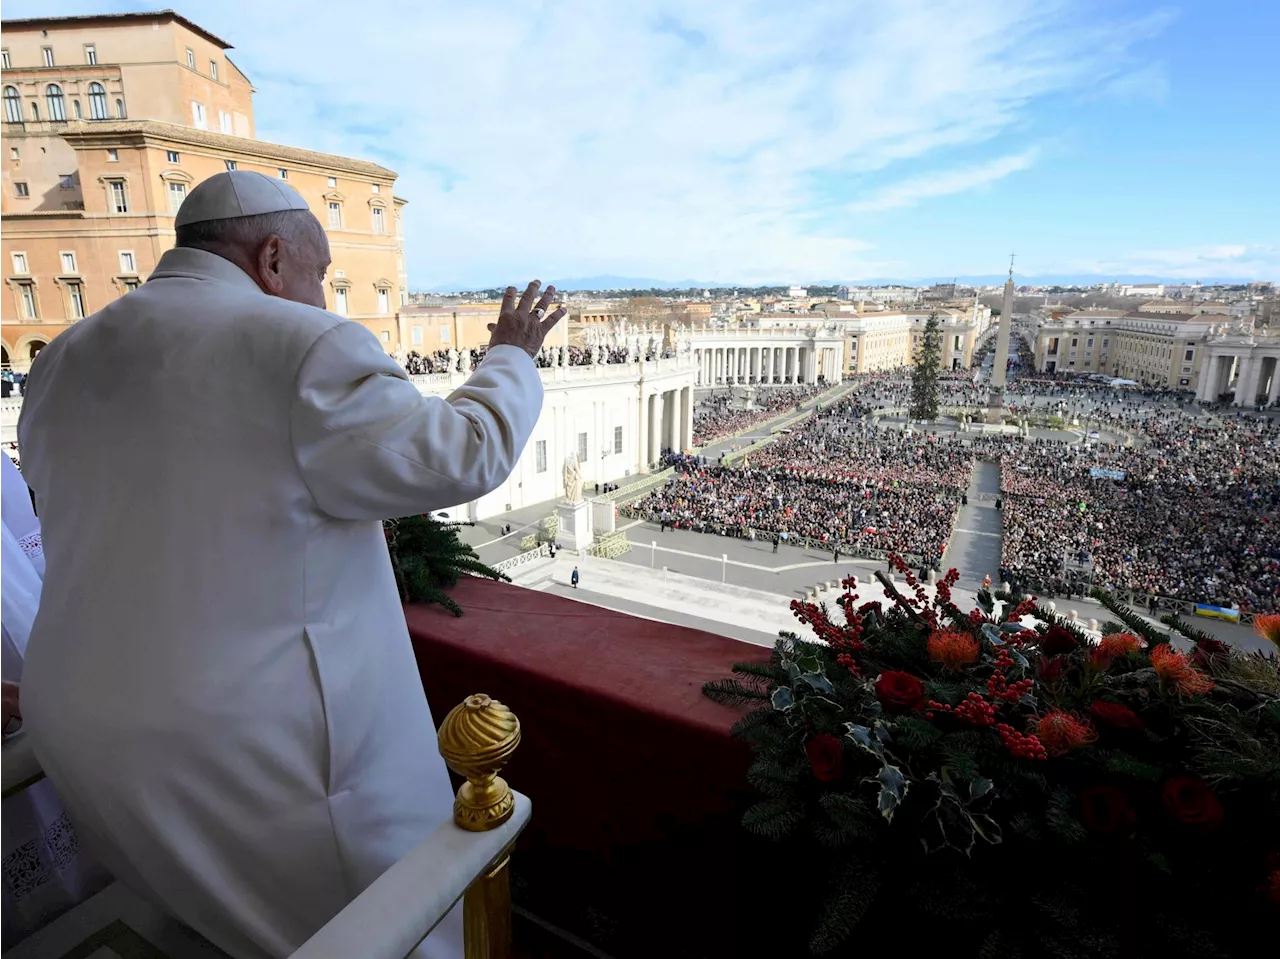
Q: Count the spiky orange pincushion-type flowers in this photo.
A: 5